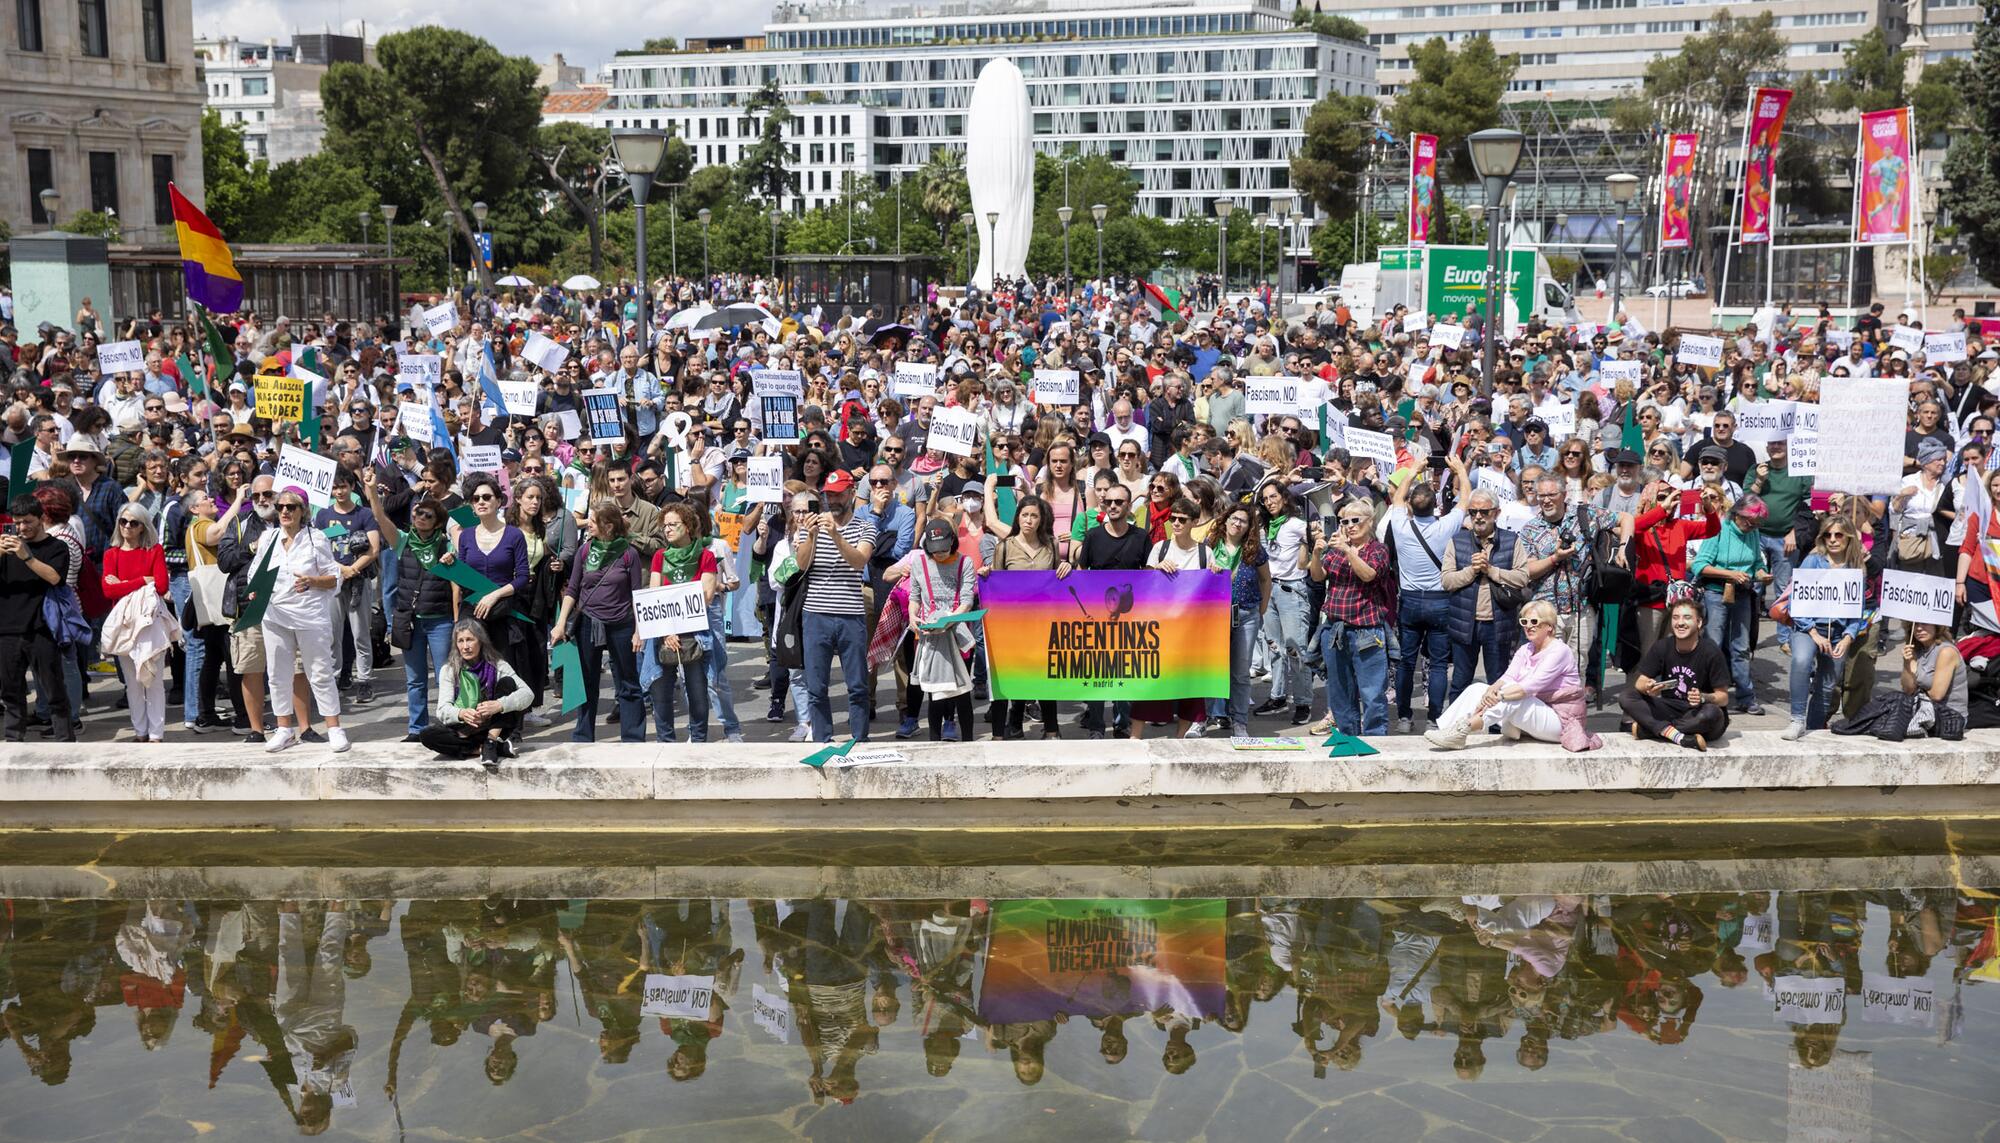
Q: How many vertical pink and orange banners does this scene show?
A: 4